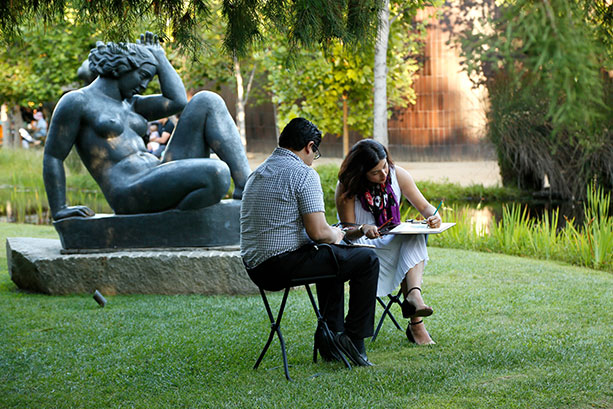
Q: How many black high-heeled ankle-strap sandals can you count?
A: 2